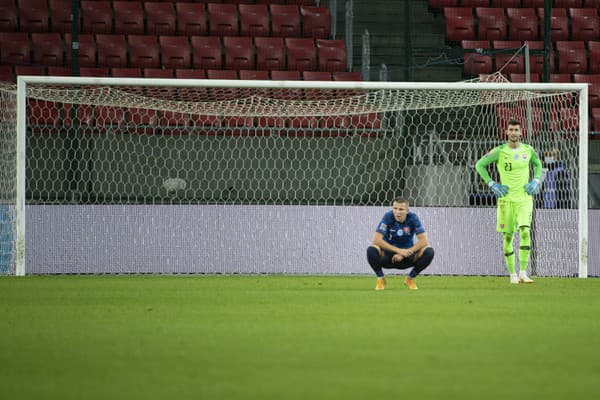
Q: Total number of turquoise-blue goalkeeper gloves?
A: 2